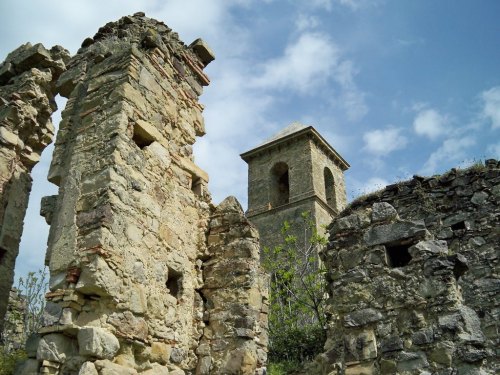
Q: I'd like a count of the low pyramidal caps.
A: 1